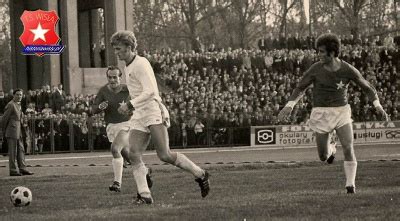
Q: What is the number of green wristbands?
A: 0